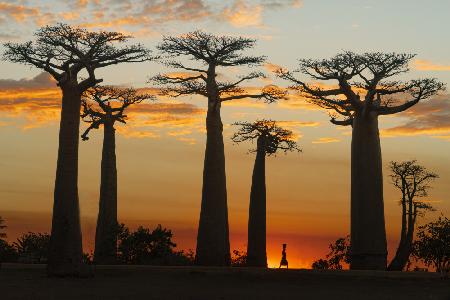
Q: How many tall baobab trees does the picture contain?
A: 5